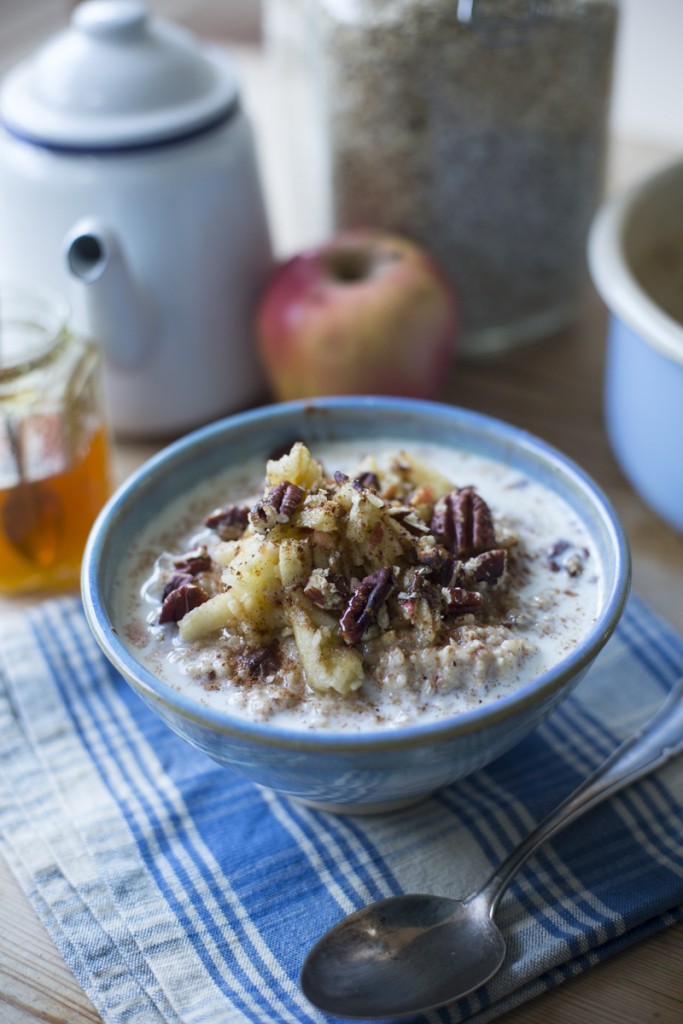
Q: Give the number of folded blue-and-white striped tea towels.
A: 1